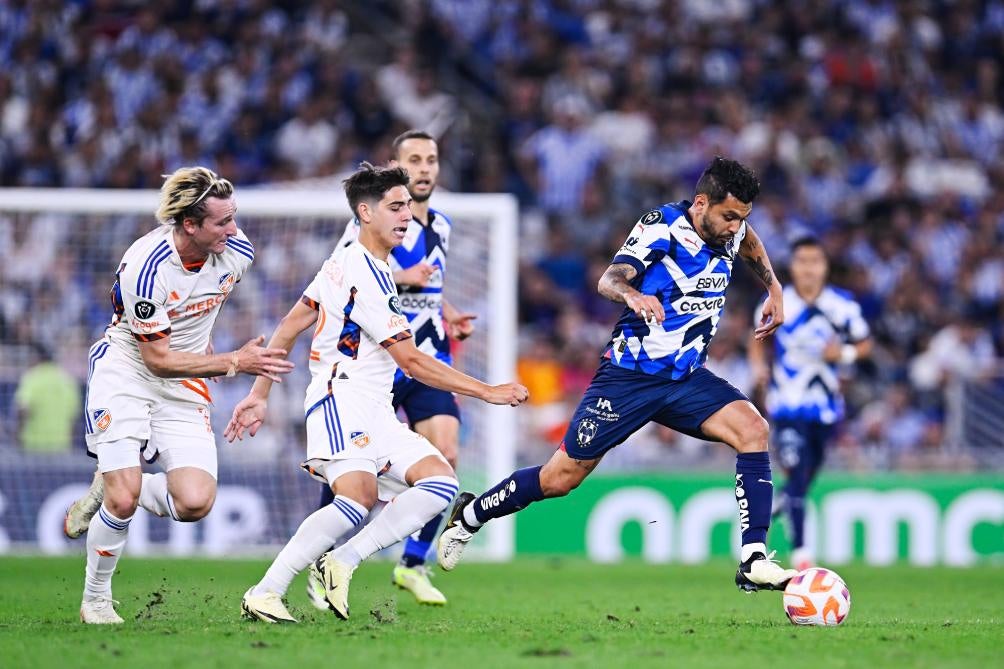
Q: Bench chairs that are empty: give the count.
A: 0